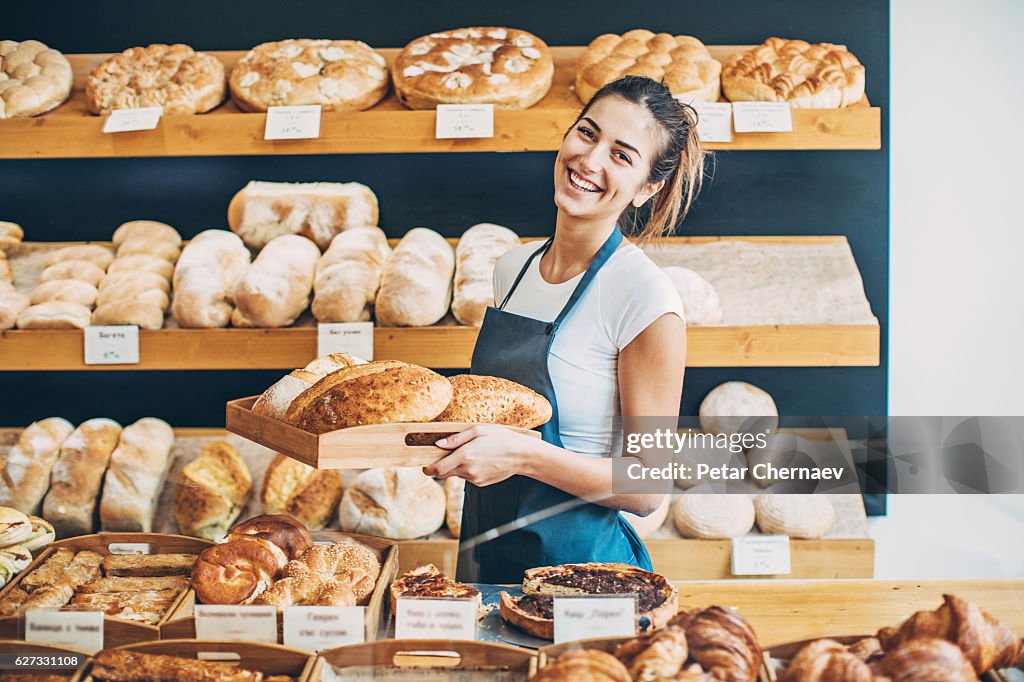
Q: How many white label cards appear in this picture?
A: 13